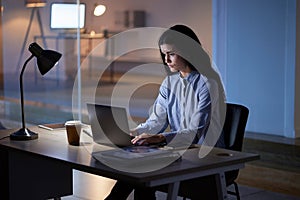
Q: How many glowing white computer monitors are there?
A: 1